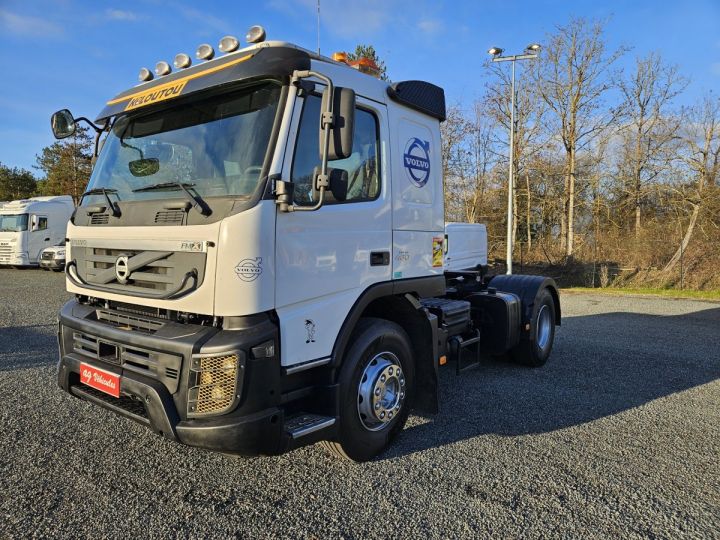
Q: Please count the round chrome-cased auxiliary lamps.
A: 6